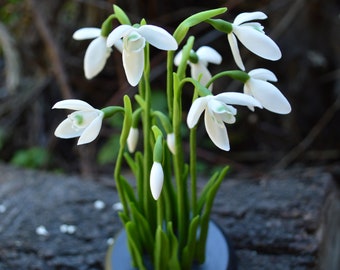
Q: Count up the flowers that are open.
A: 7